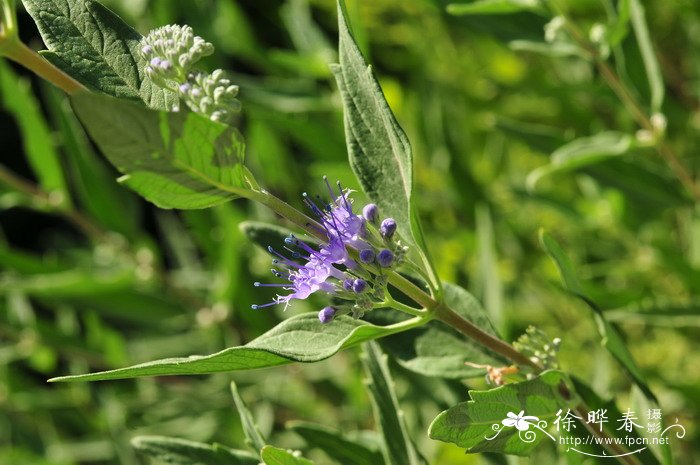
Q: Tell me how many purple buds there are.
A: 7